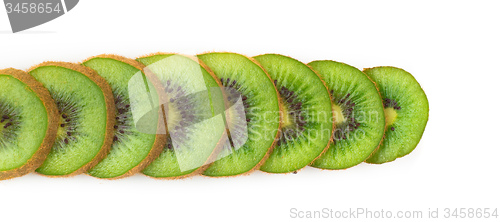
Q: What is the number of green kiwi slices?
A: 8